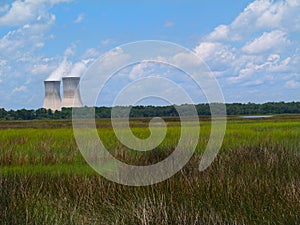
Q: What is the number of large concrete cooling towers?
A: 2